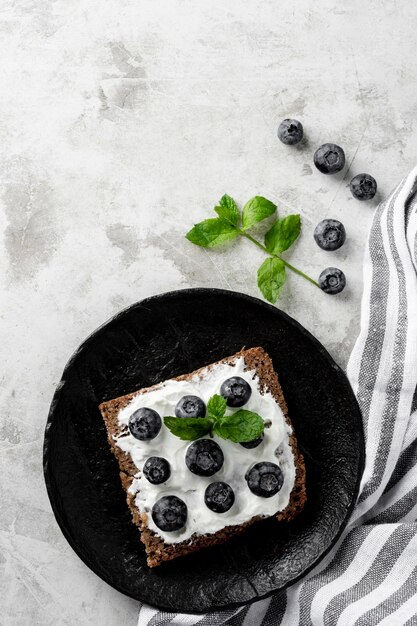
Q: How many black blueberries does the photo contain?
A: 14